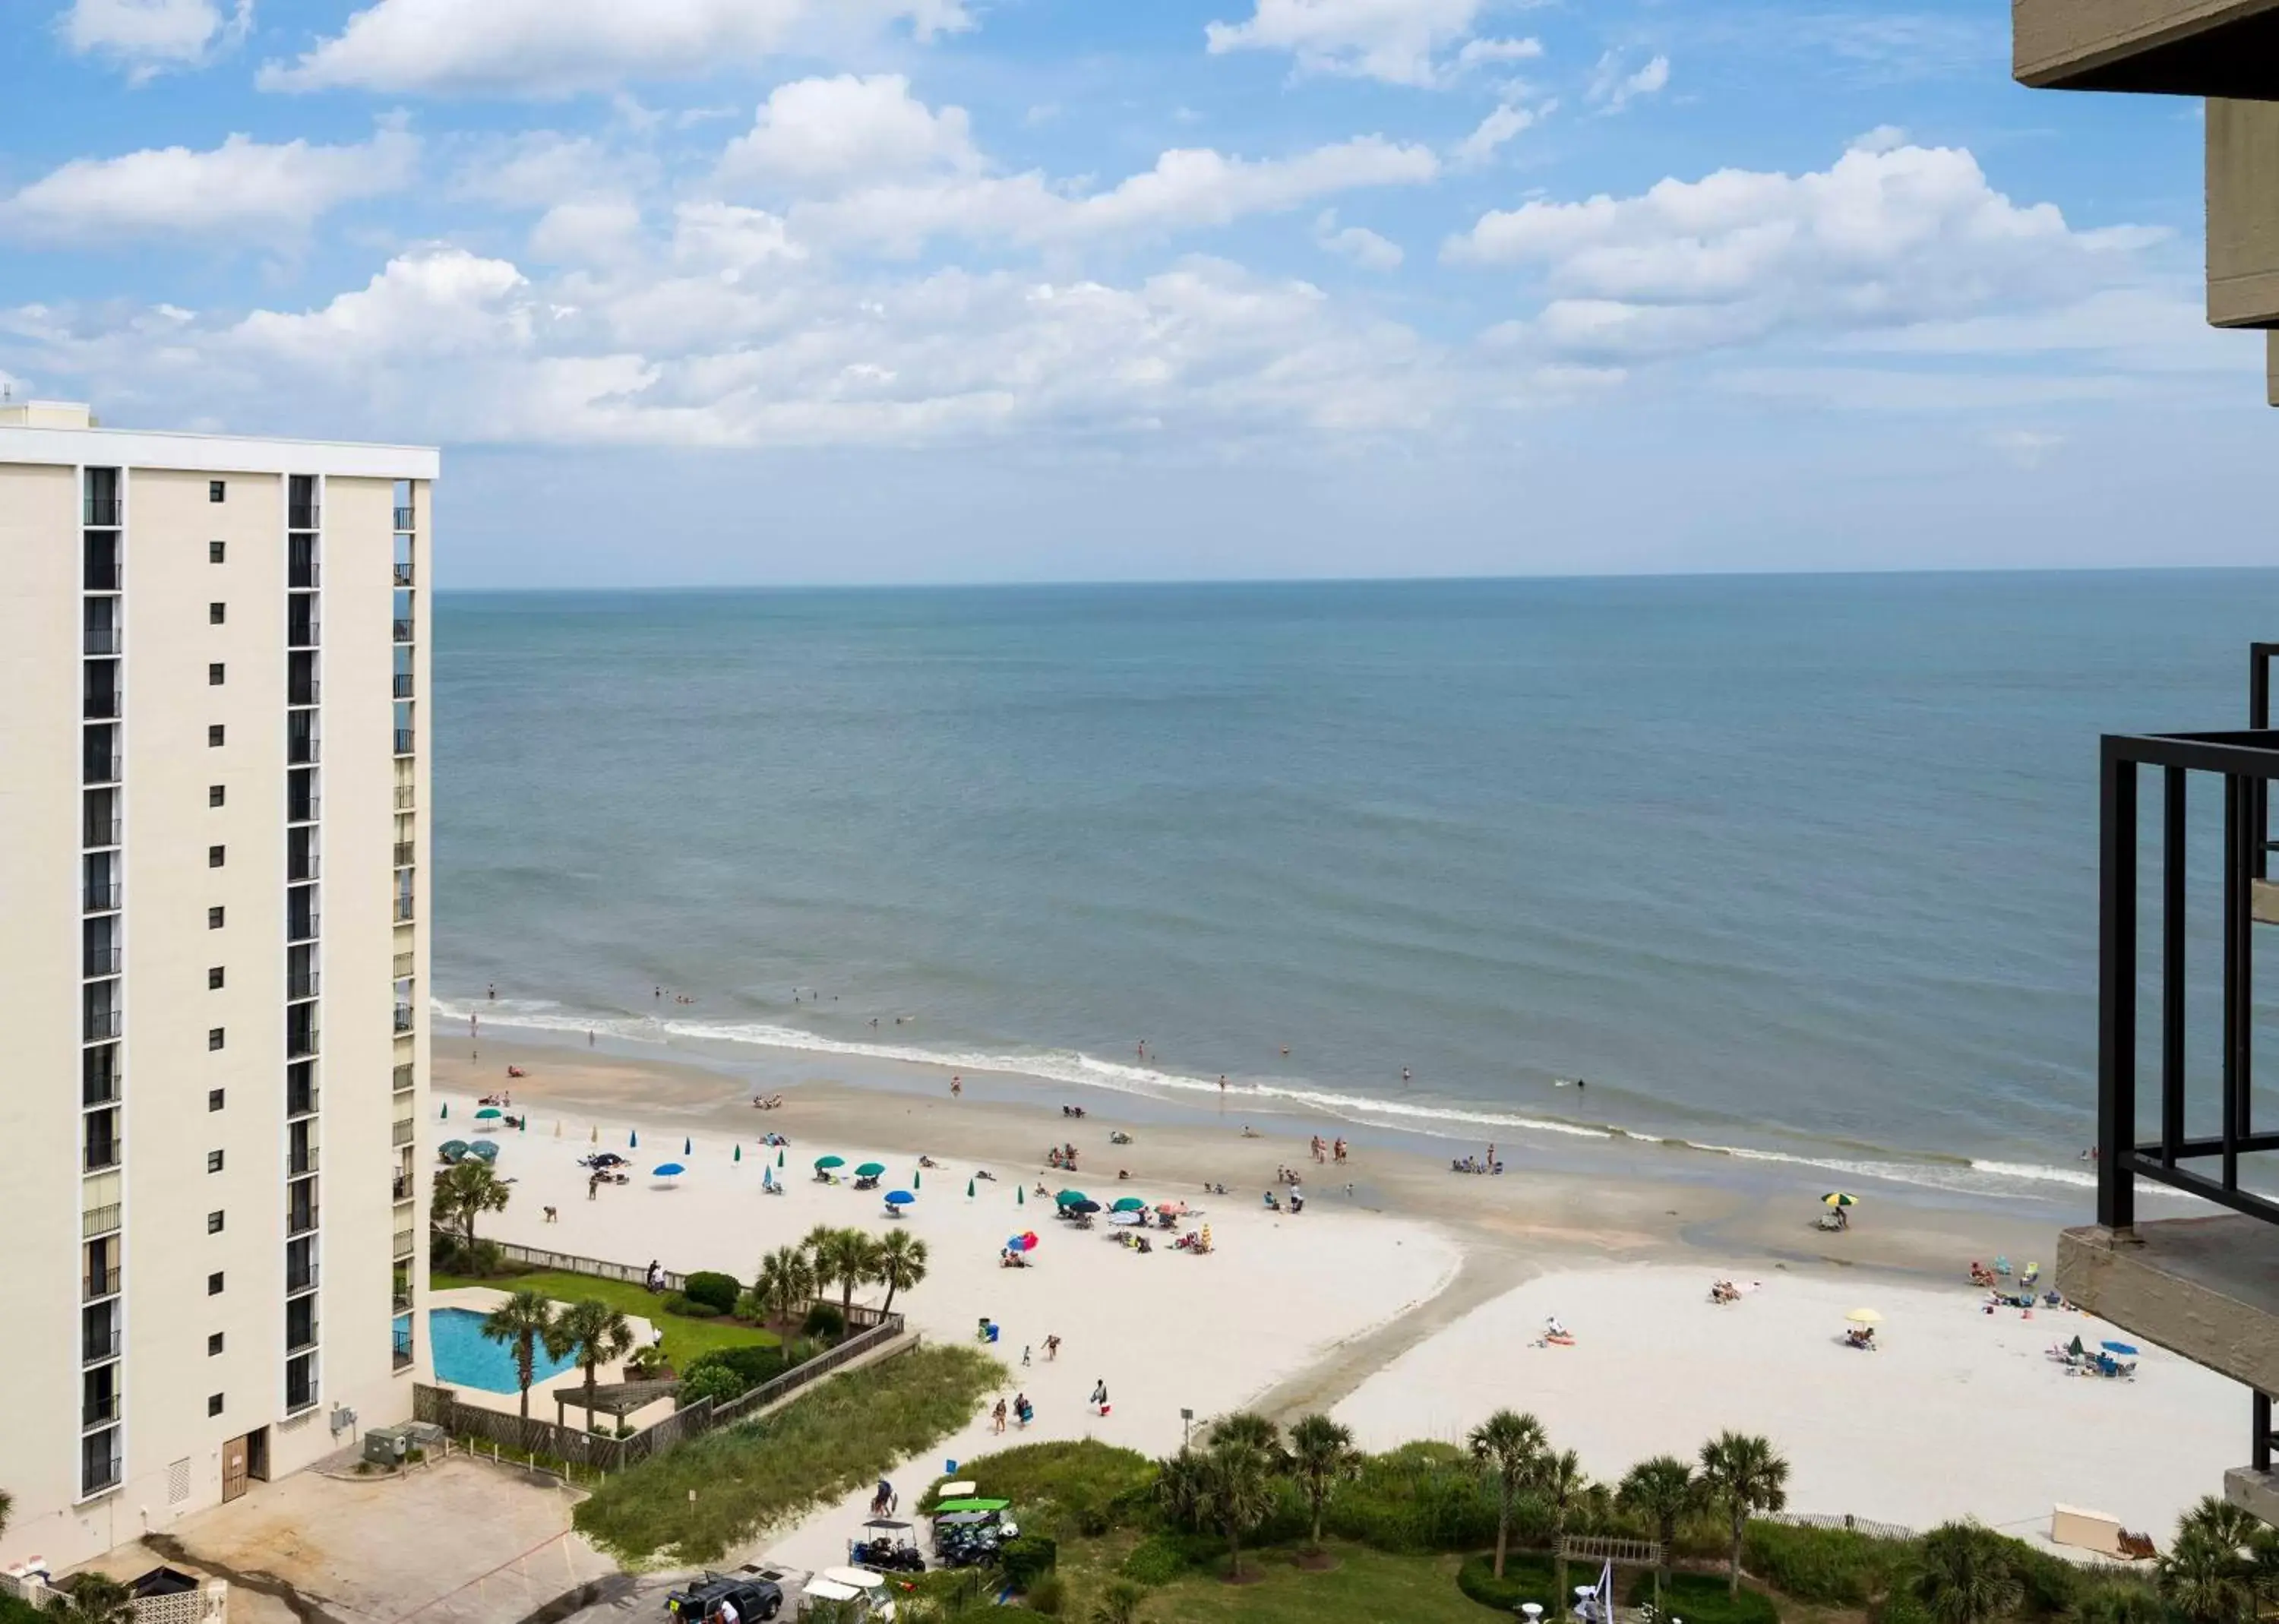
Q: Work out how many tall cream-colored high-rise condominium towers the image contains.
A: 1